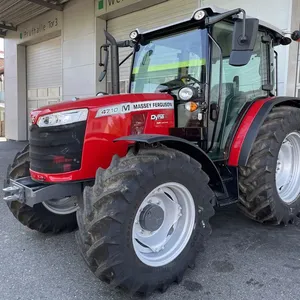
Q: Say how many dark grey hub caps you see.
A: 1